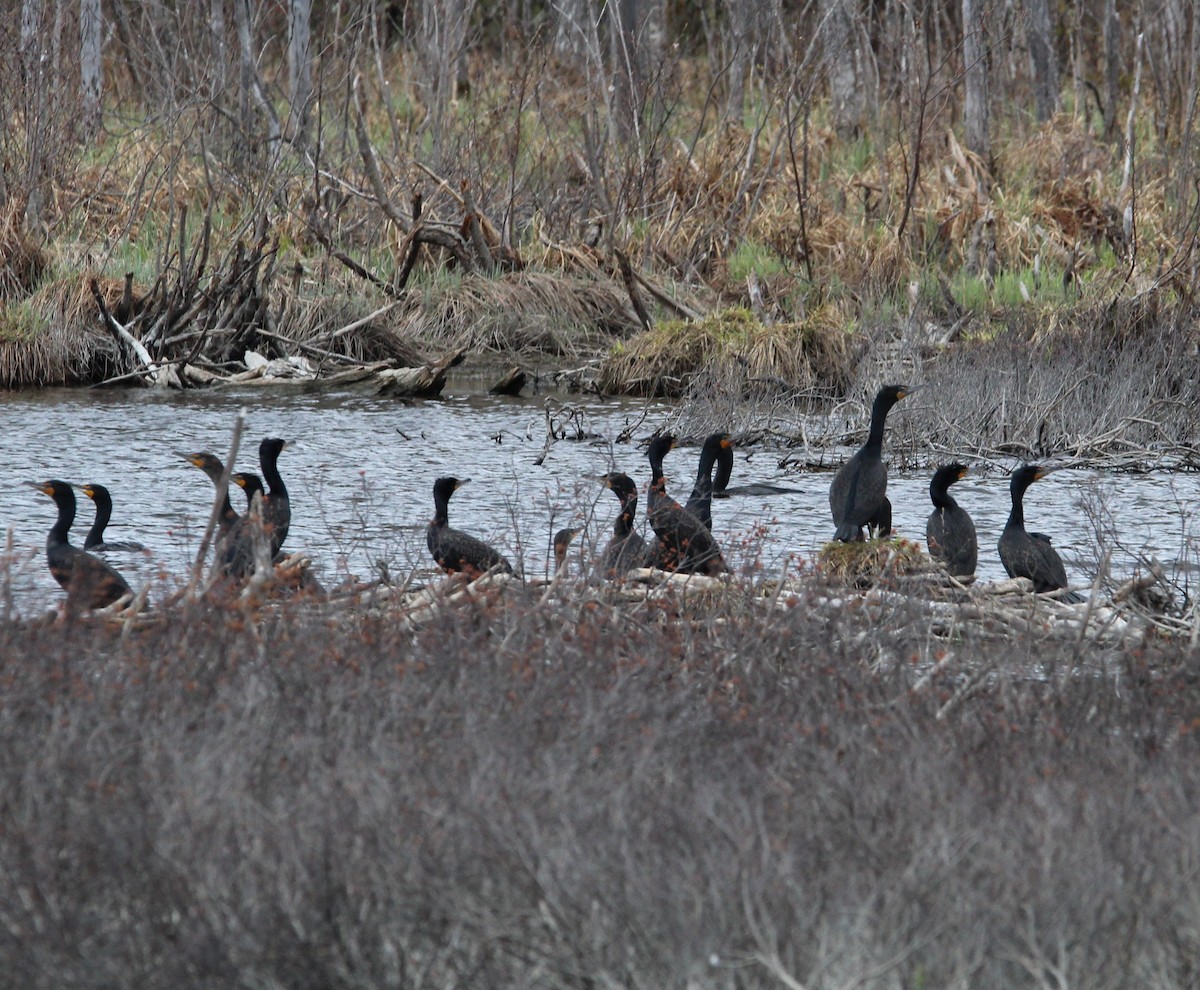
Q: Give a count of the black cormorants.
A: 14